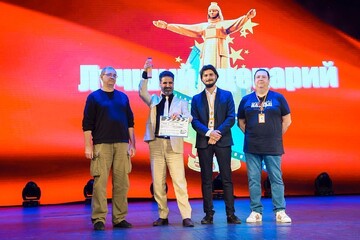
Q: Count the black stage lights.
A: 6